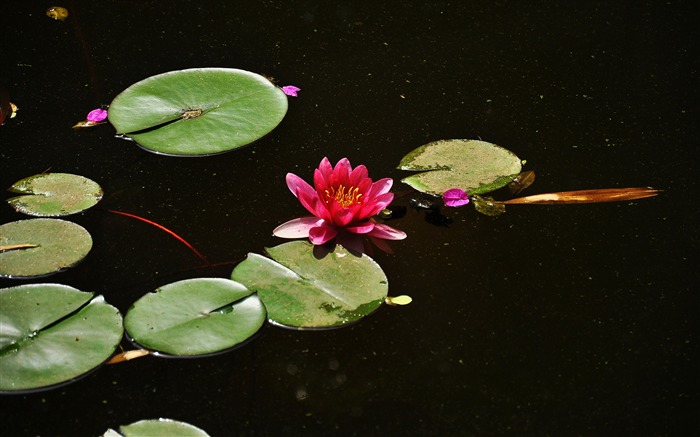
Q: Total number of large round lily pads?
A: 8